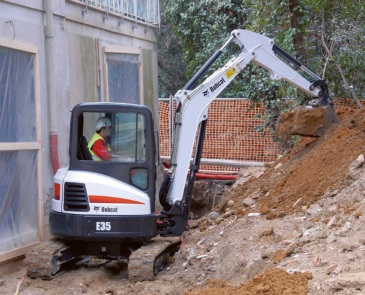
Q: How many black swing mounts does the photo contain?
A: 1